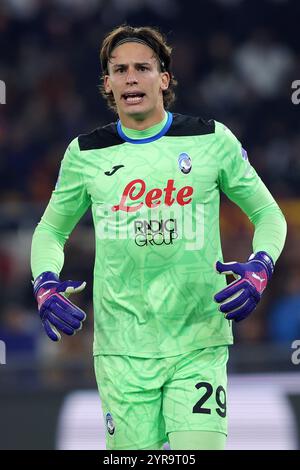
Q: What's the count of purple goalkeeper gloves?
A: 2